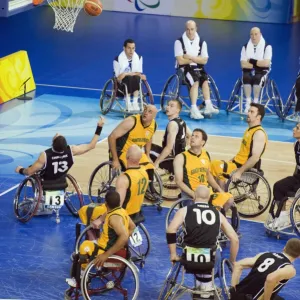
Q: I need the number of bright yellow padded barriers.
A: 1